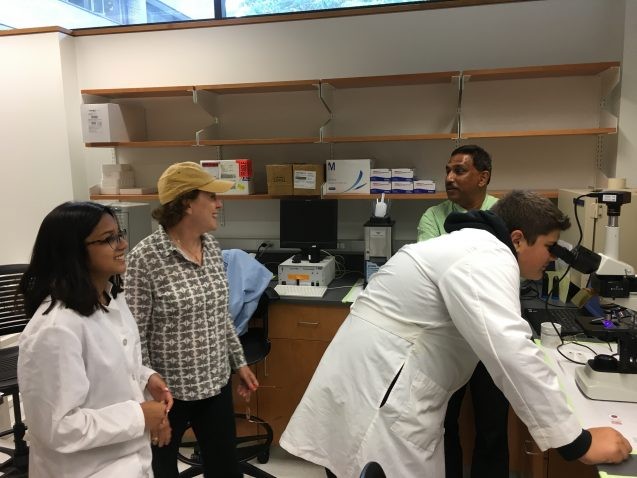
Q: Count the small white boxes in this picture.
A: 5